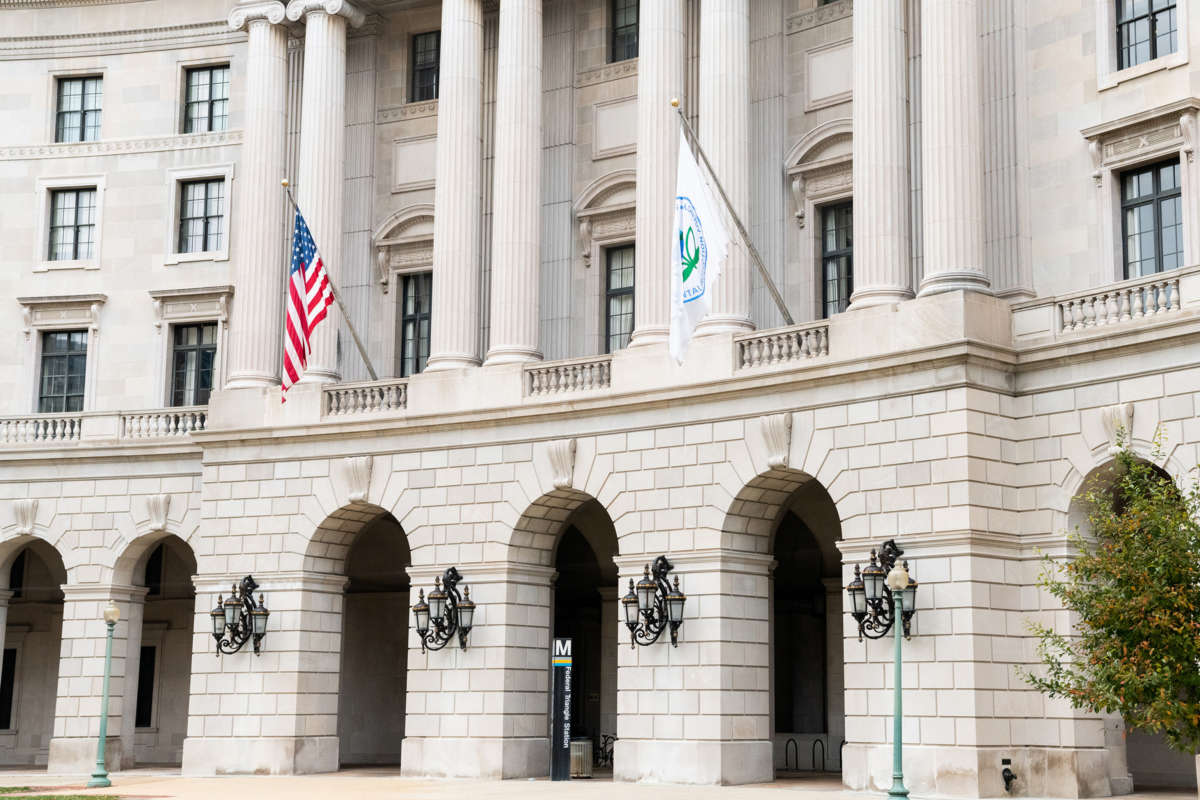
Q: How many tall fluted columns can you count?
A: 8